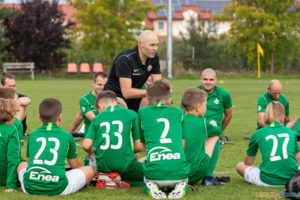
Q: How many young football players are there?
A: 7